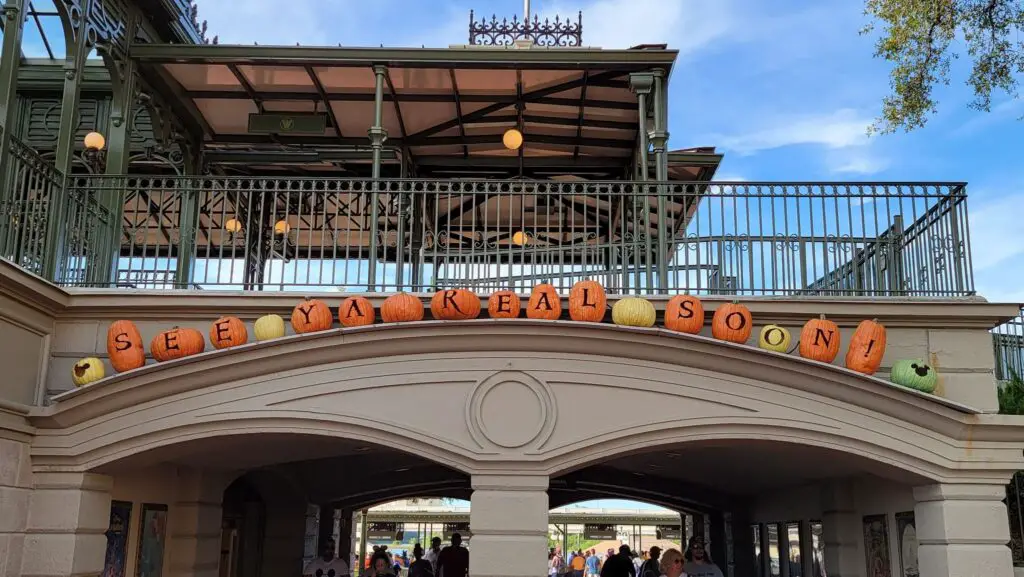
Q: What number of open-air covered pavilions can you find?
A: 1